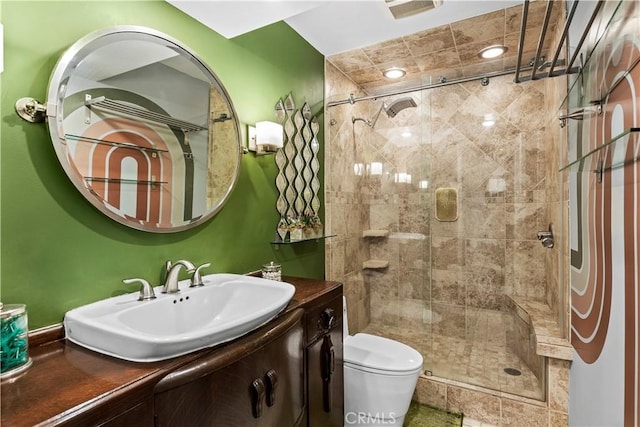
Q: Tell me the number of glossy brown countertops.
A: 1